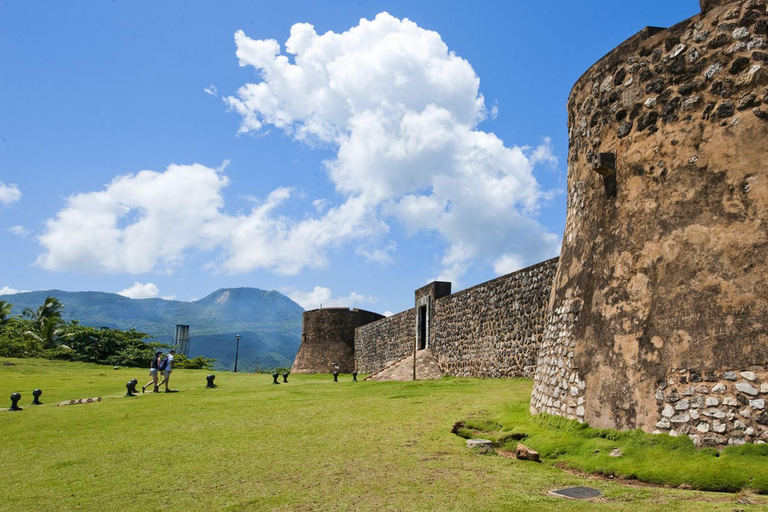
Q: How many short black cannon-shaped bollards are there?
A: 10